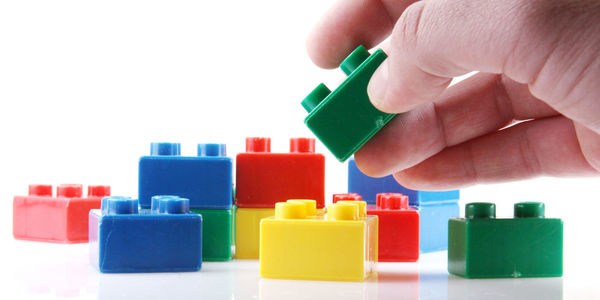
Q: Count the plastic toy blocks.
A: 12